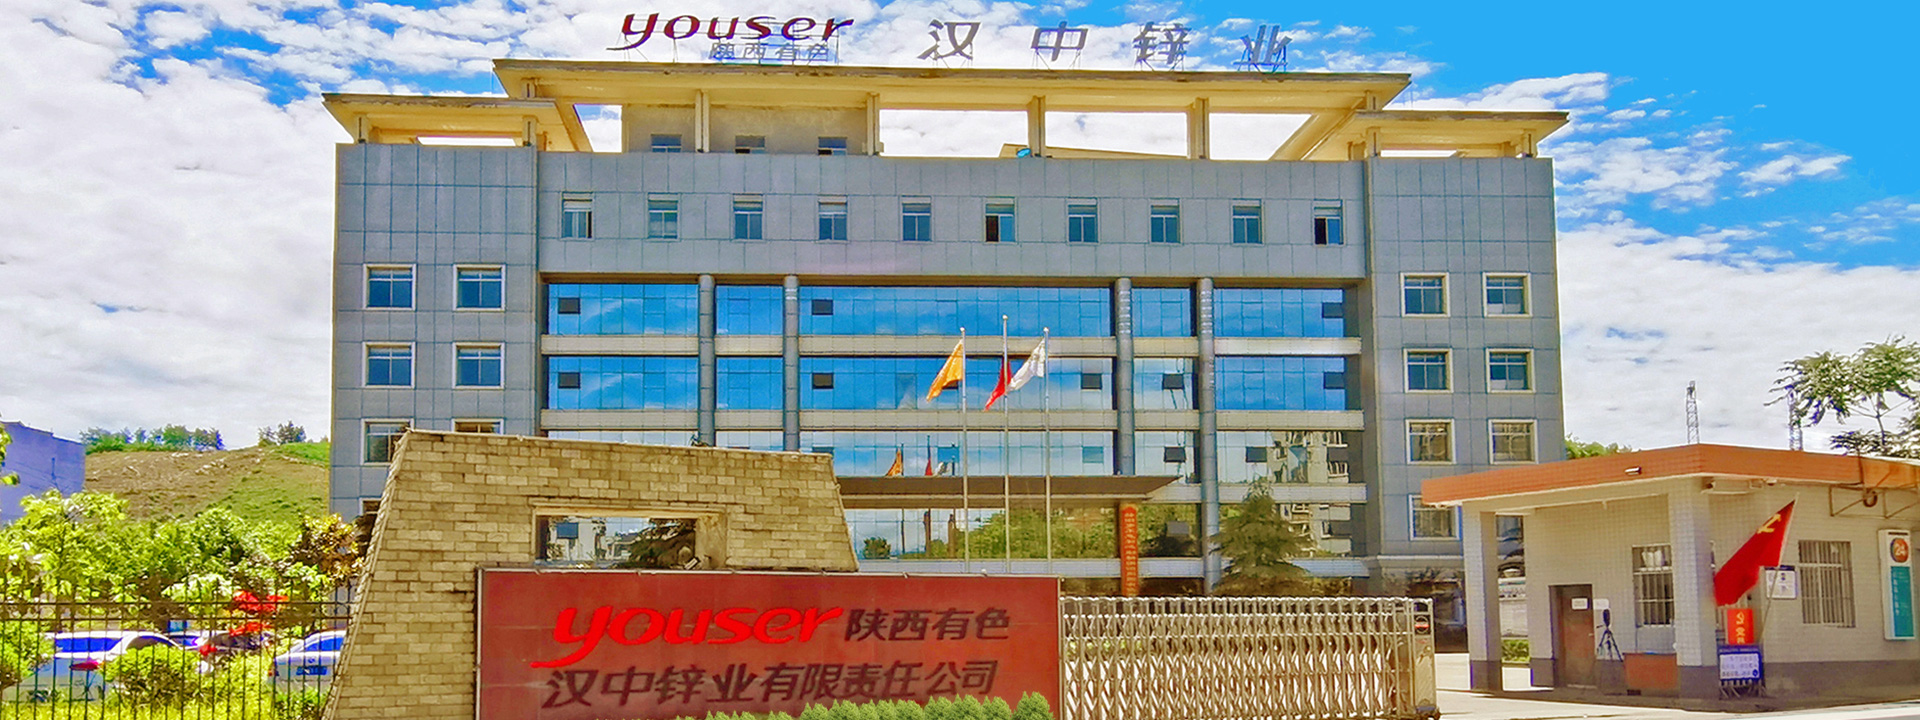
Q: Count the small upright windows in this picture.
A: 10